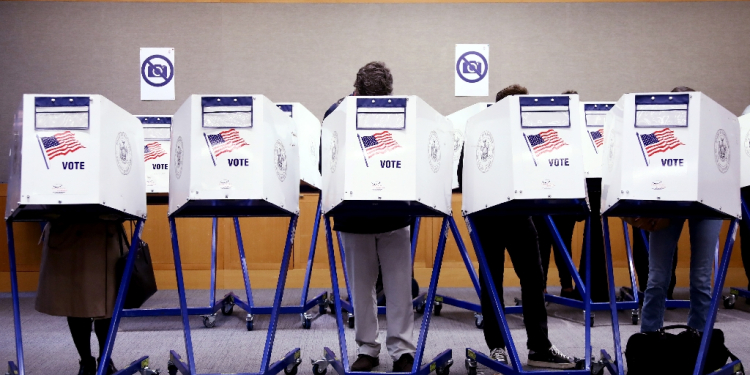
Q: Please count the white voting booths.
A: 10